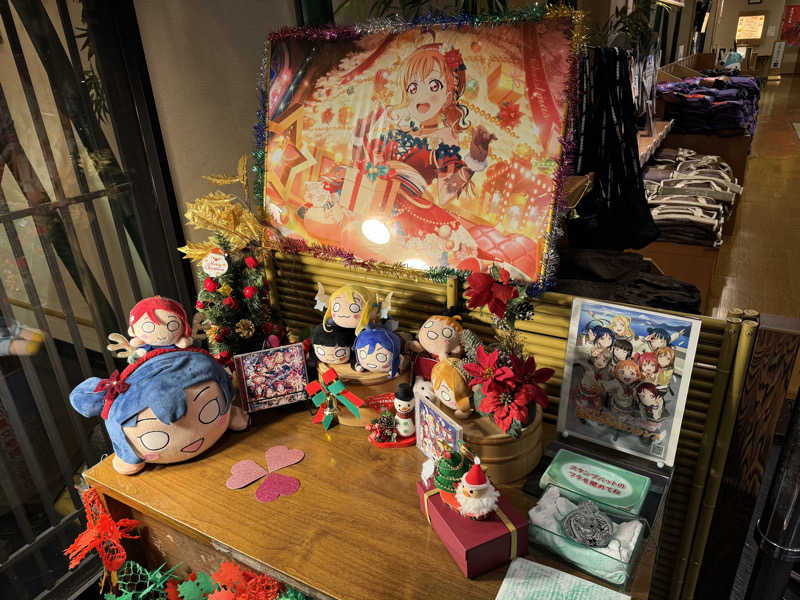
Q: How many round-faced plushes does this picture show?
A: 7